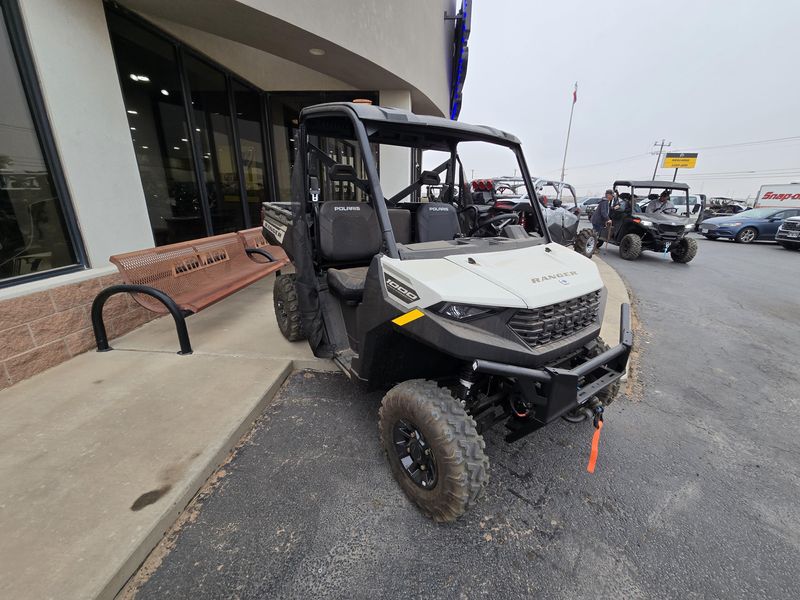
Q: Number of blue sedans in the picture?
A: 1